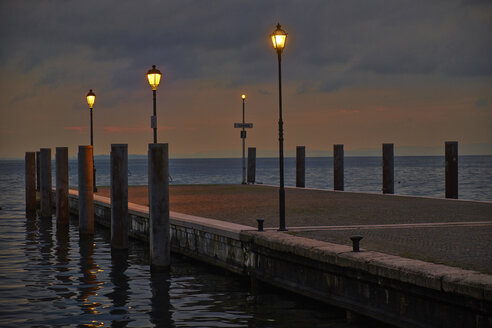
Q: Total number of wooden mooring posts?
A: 12